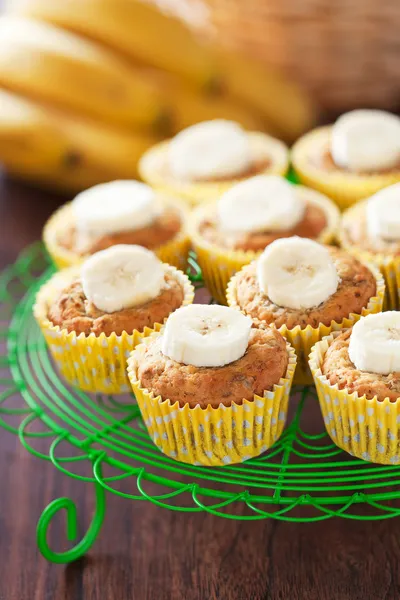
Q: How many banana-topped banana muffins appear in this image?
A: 9